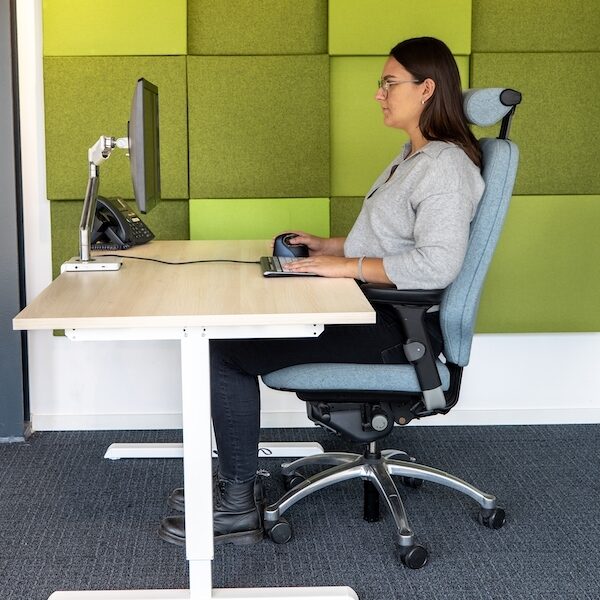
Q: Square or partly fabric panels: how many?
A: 12